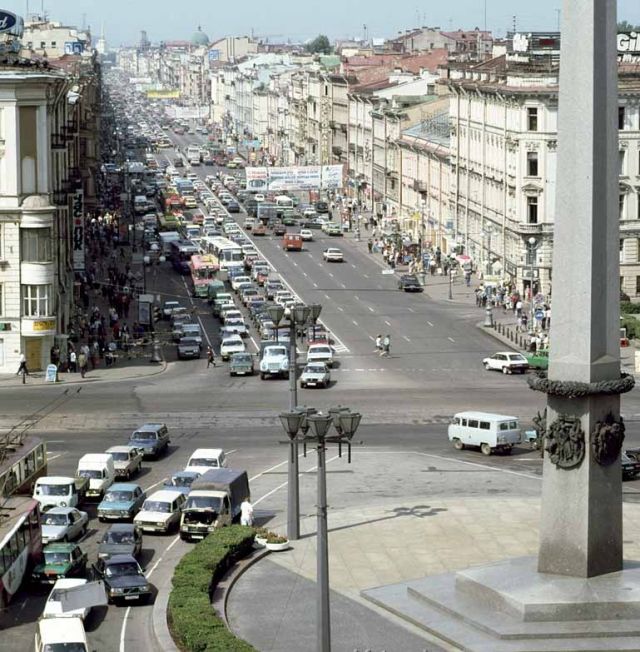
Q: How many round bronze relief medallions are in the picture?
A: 2